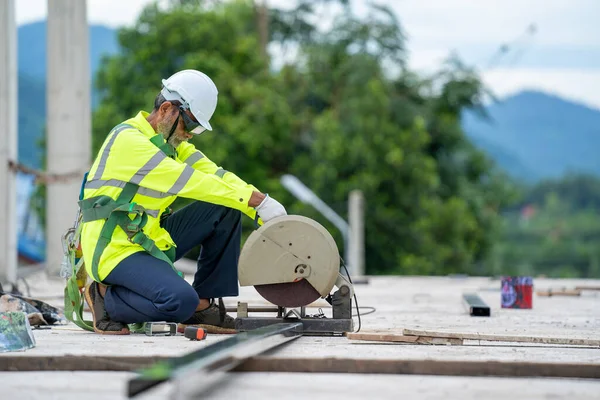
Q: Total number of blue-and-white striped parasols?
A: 0